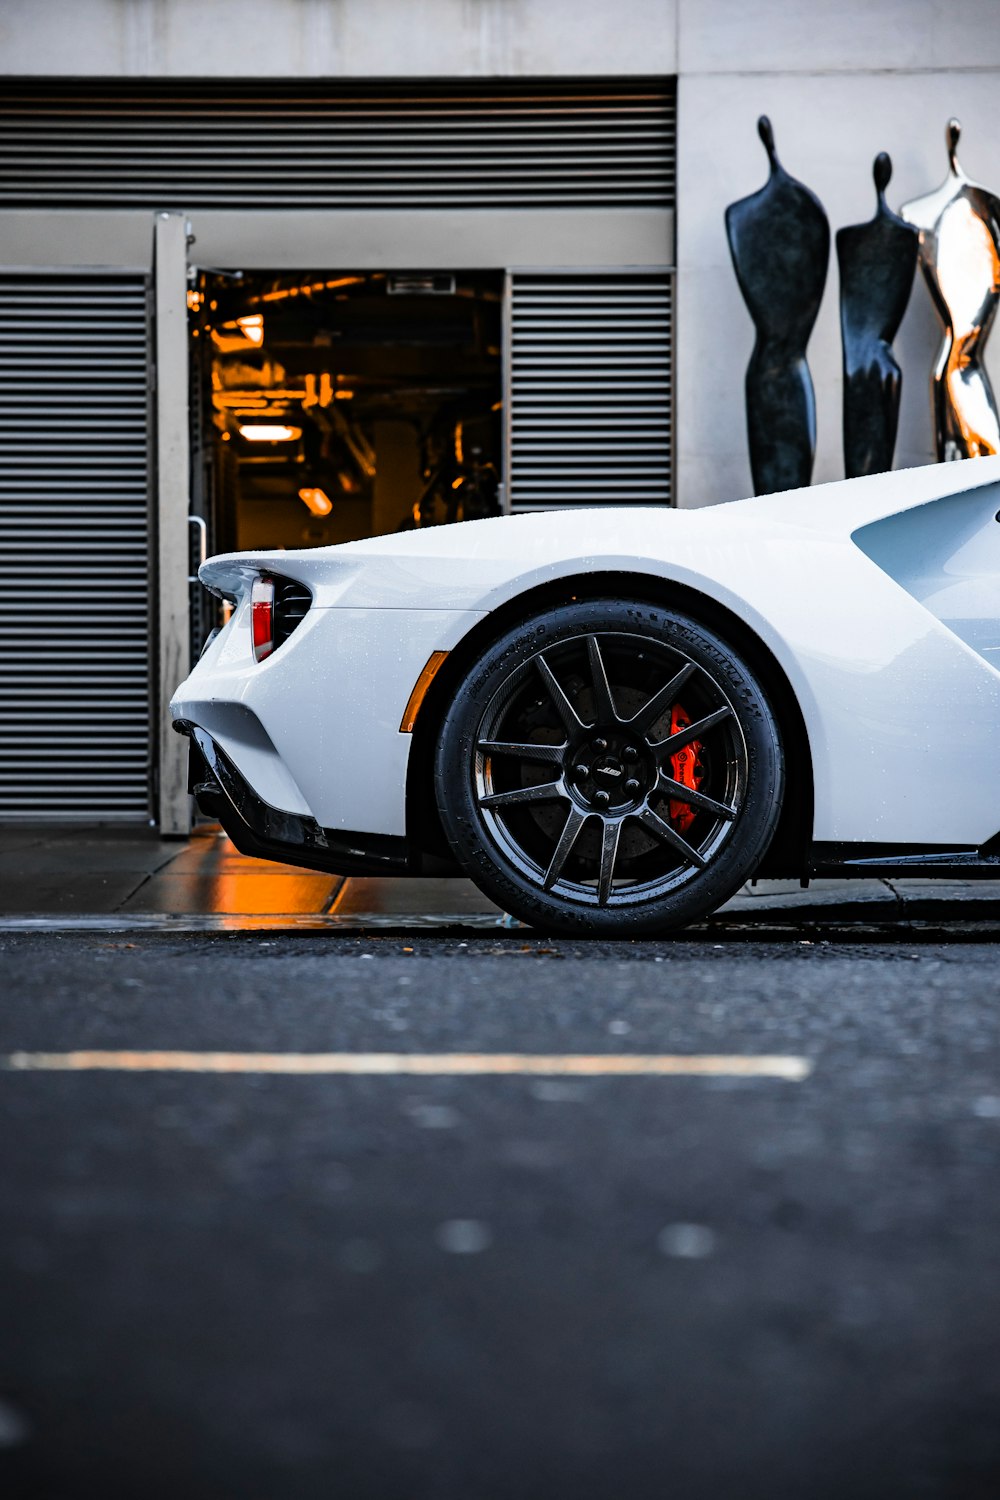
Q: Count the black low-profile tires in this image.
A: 1